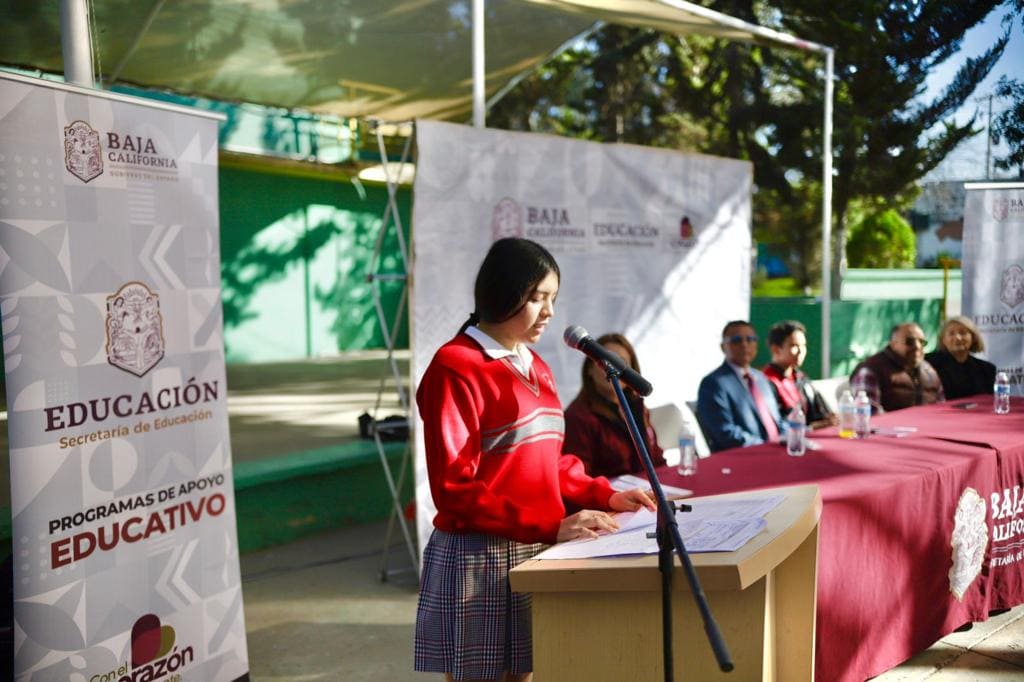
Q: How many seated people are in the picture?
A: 5